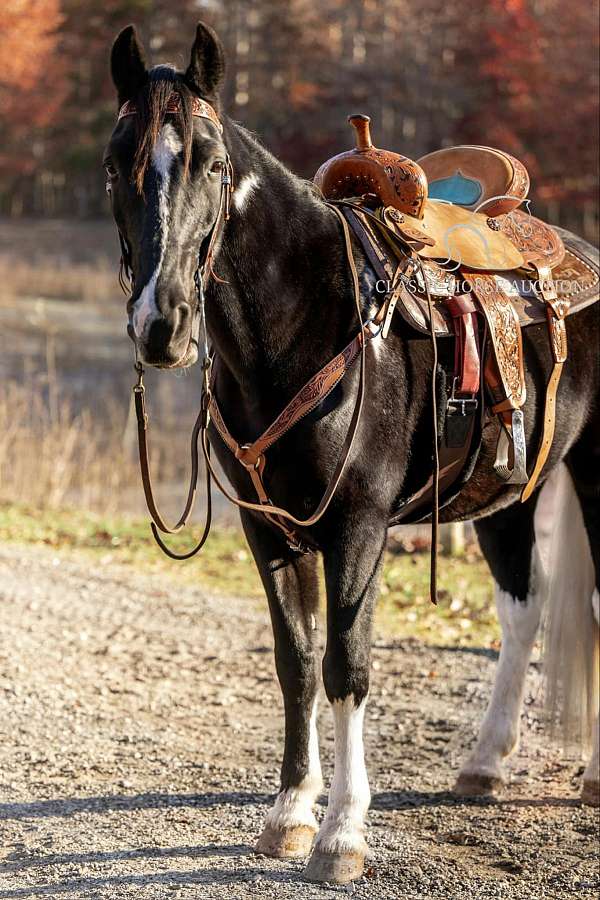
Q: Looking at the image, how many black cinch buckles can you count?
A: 1